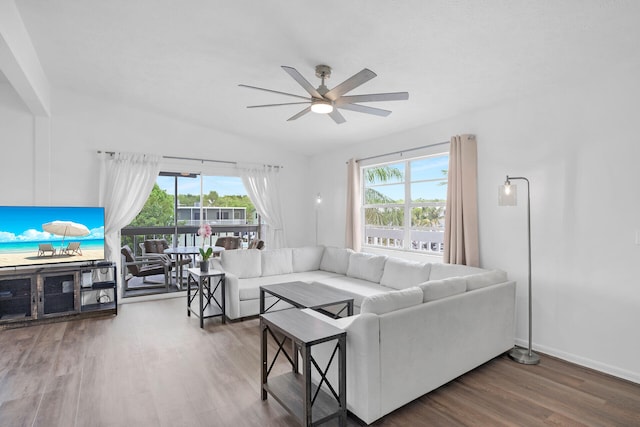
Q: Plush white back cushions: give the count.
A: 10